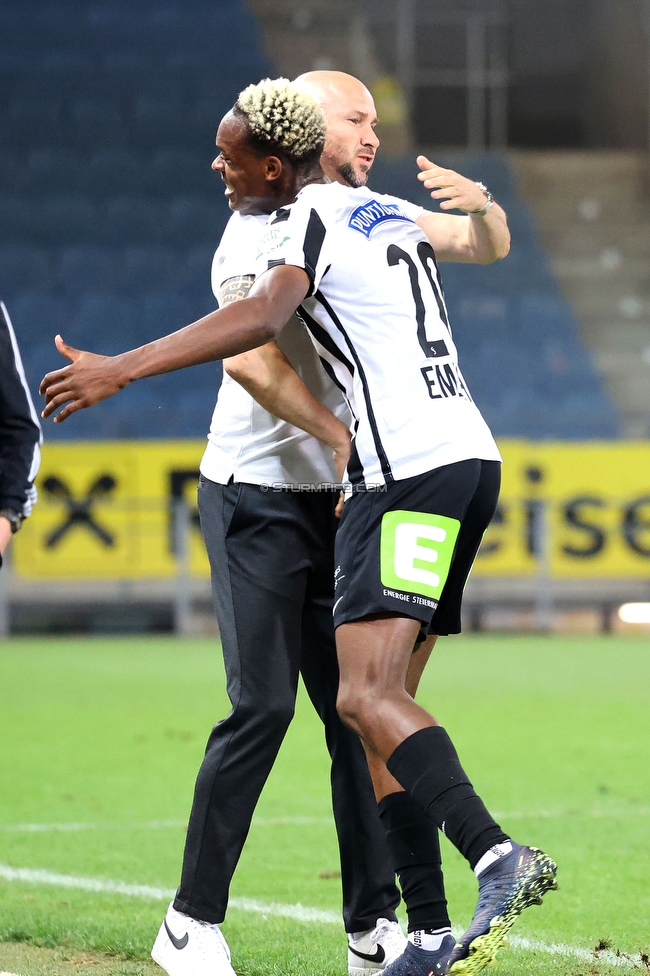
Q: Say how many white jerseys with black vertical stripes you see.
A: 1